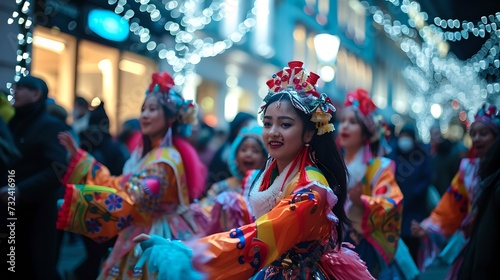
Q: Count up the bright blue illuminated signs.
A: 1